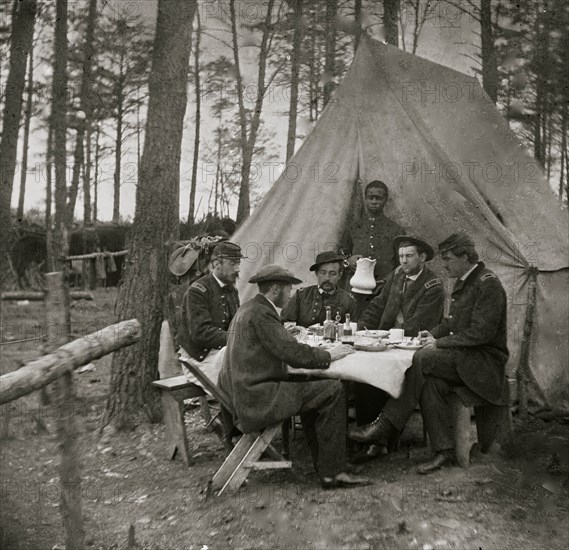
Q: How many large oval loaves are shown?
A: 0